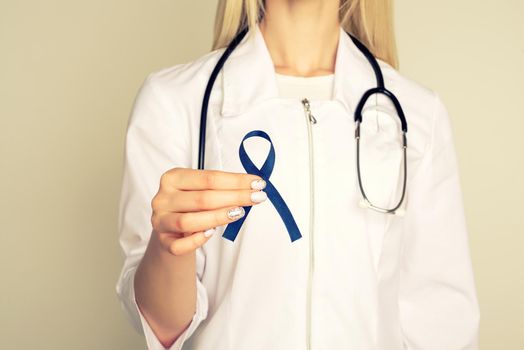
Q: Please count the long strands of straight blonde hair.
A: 2